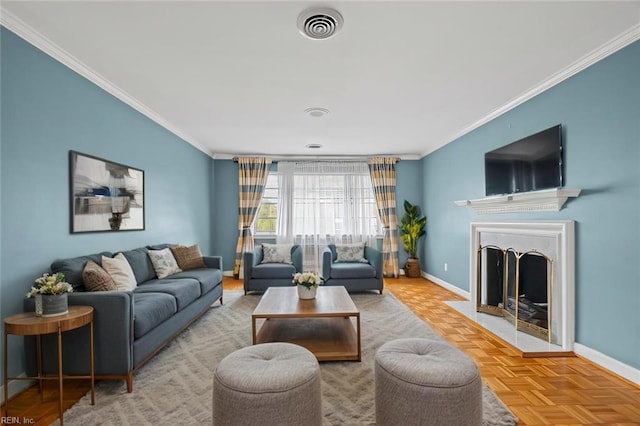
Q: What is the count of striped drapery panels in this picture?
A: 2